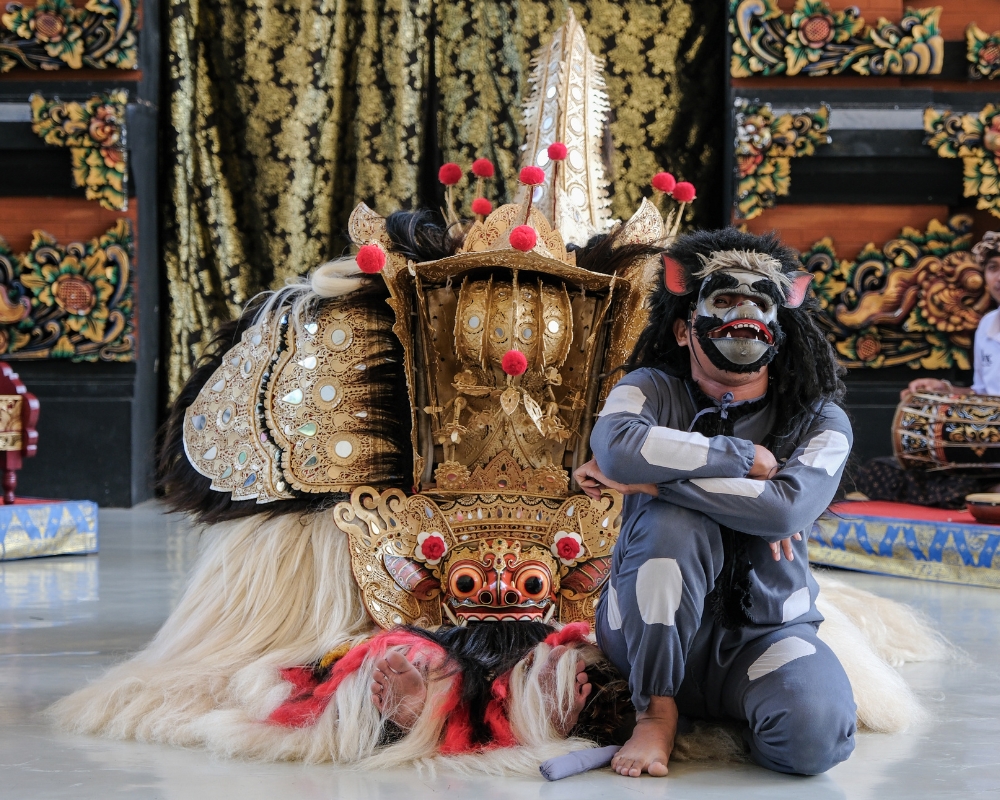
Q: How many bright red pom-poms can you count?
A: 10